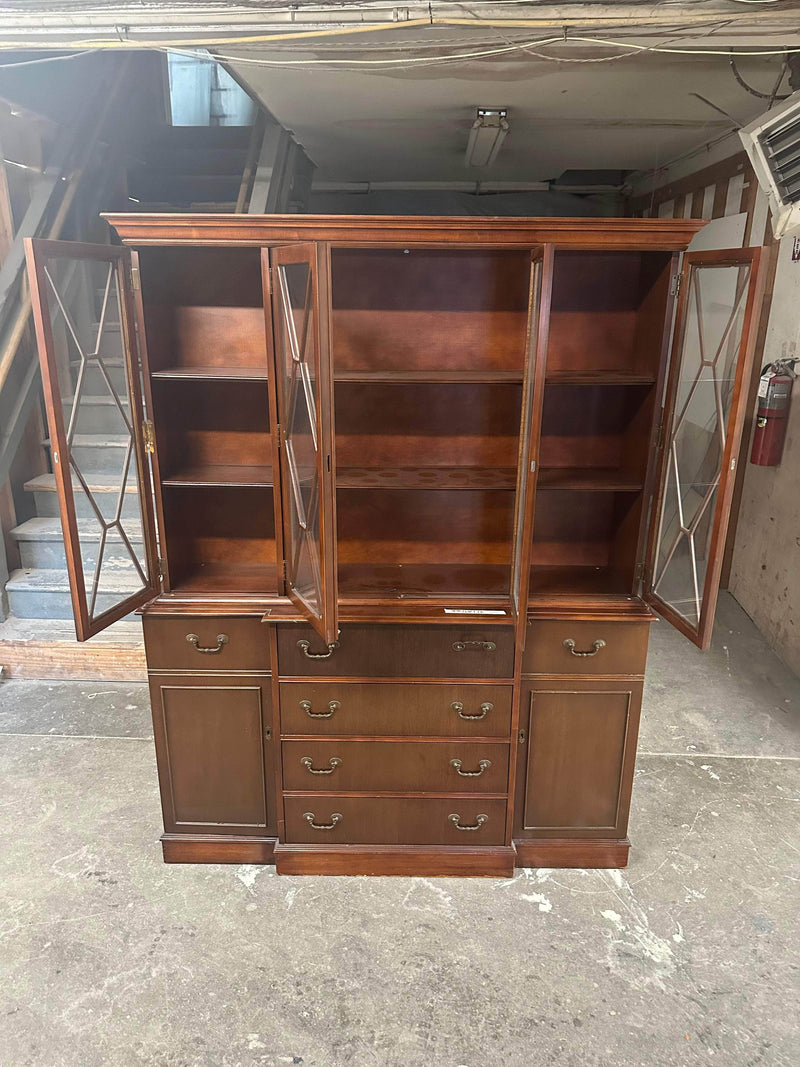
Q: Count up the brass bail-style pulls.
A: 10